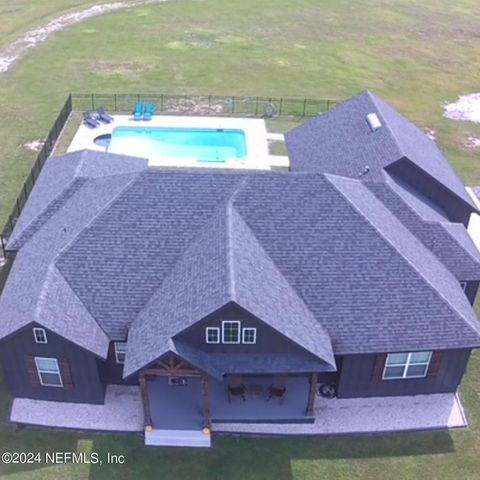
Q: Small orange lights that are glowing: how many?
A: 2